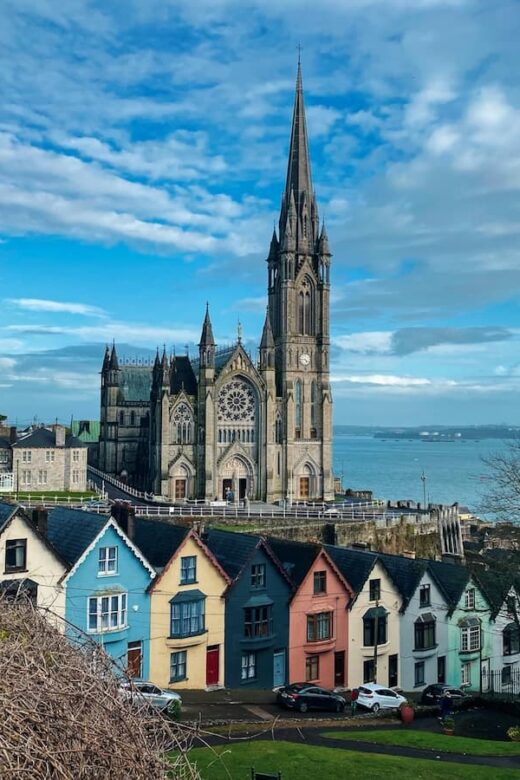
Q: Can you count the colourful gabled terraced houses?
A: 9